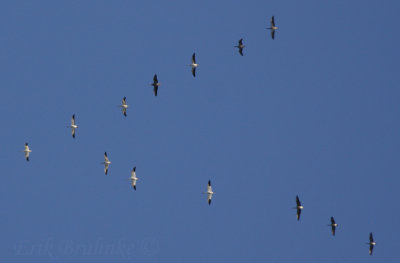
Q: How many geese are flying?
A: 13